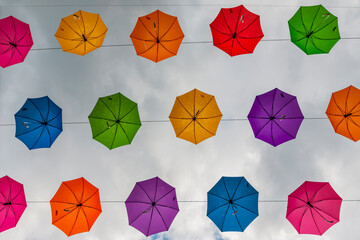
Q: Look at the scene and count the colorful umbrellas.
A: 15